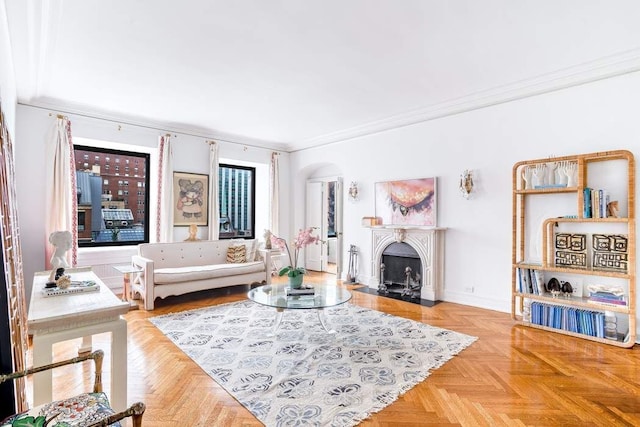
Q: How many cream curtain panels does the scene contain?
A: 4